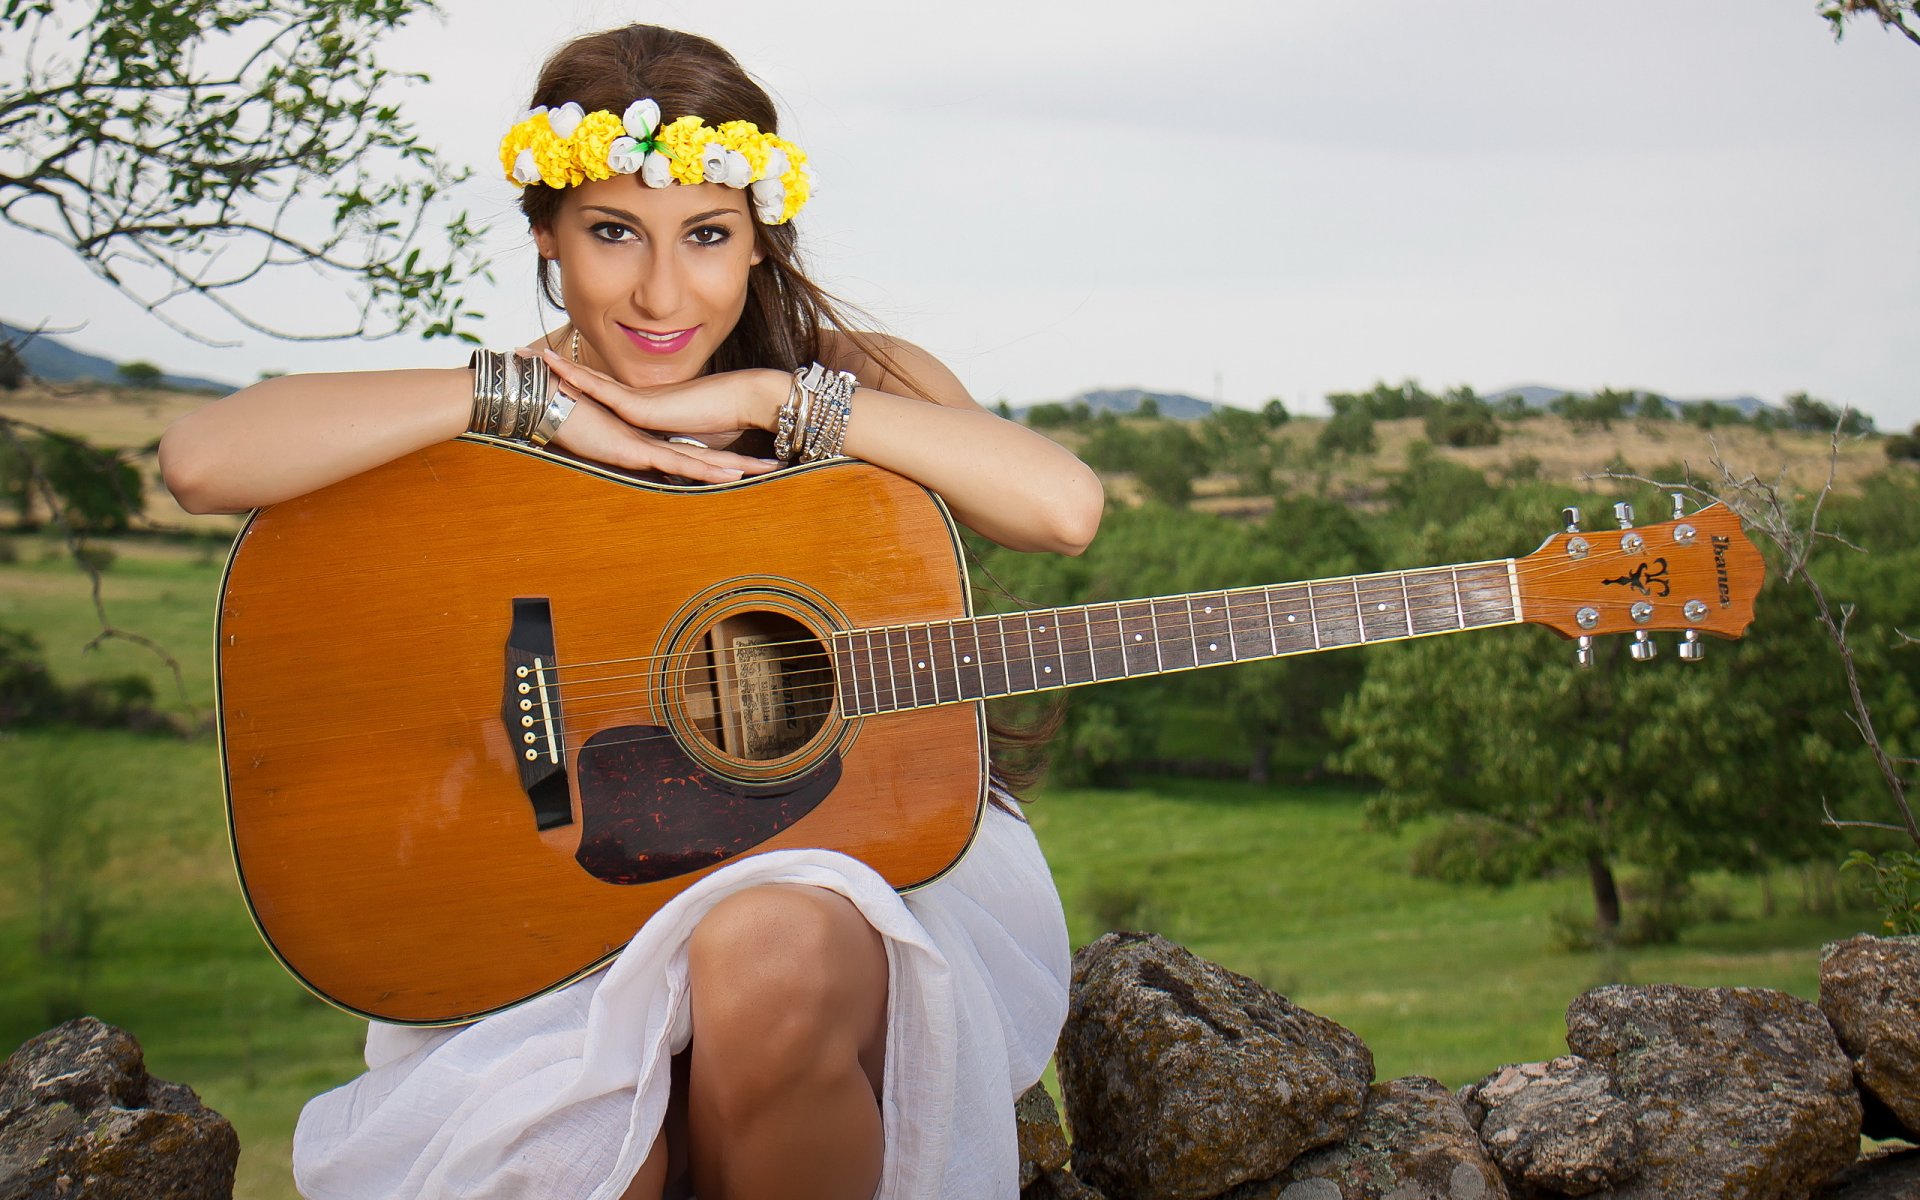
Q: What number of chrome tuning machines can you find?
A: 6